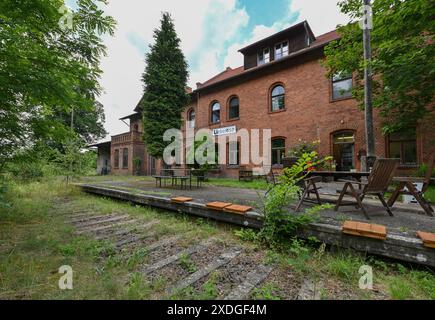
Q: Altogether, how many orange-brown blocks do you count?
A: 5